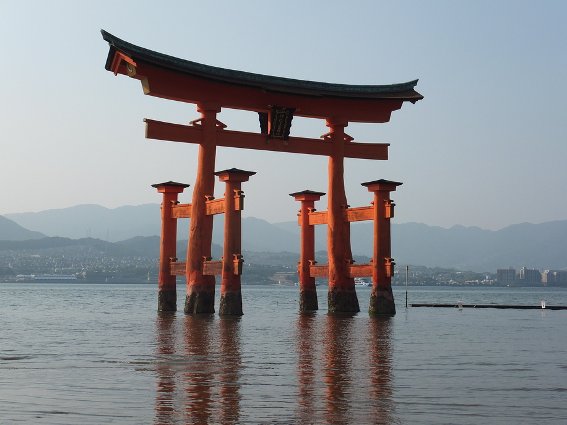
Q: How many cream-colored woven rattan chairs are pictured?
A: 0